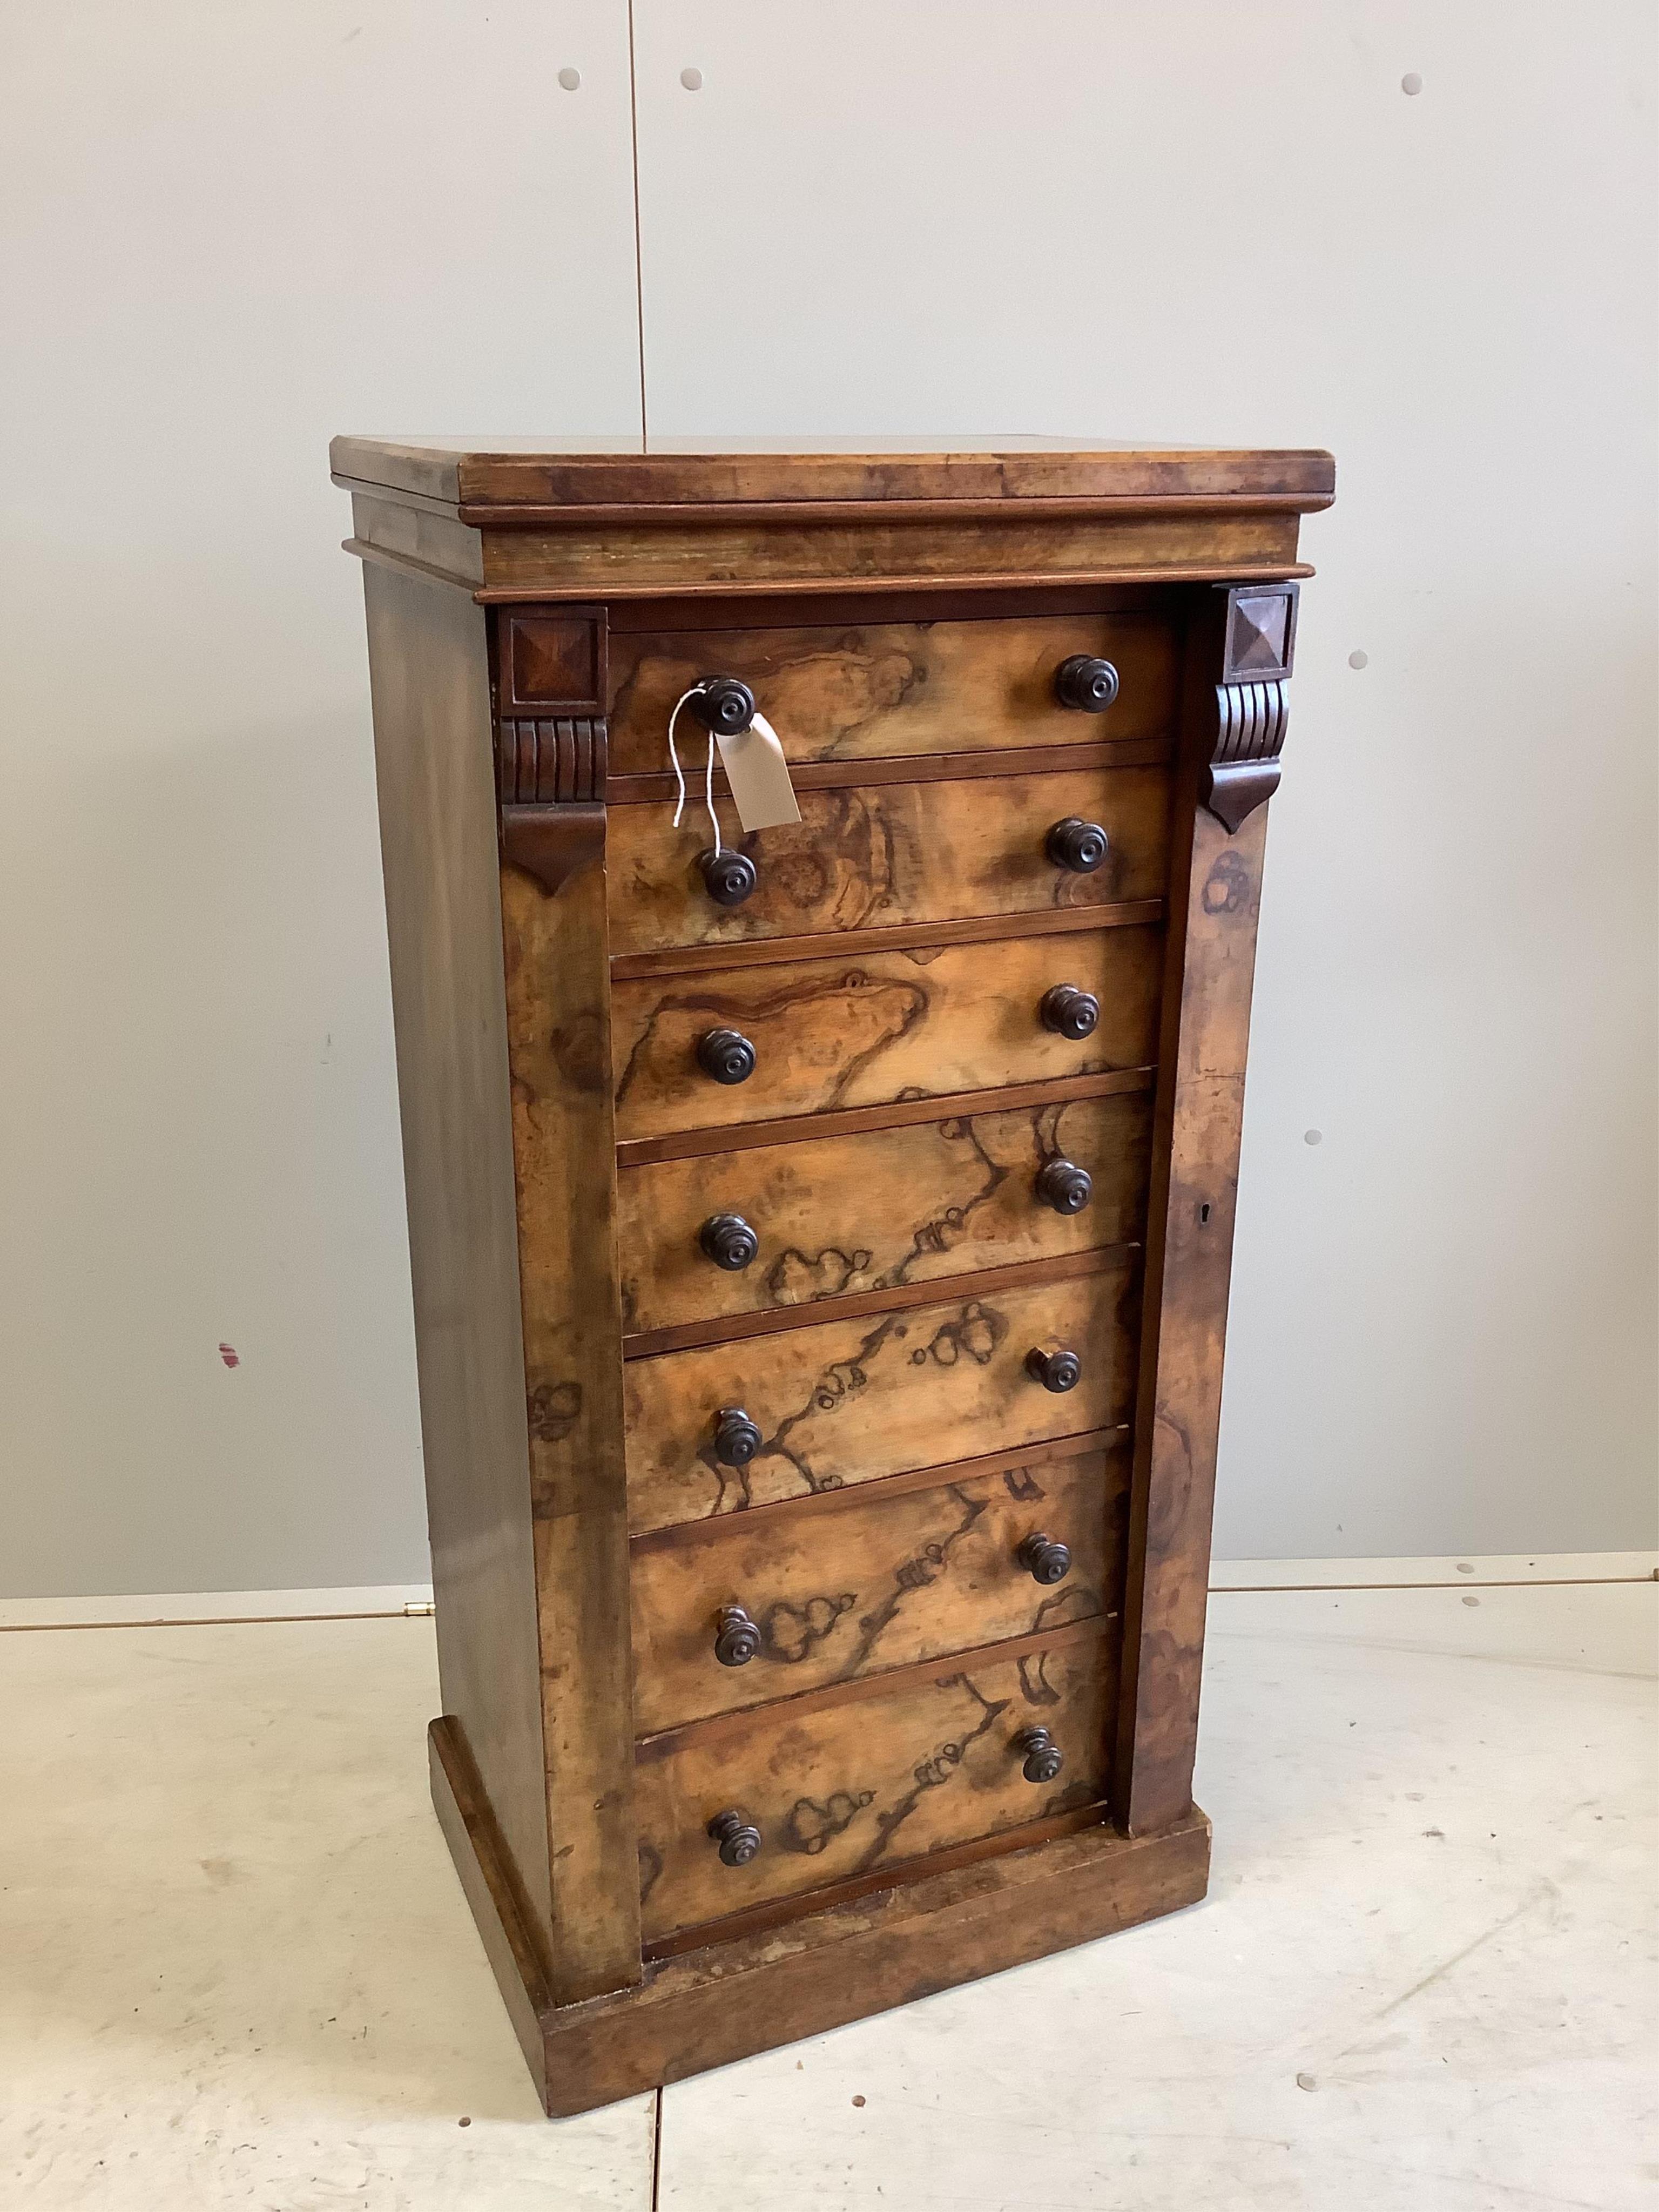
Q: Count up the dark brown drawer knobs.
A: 14